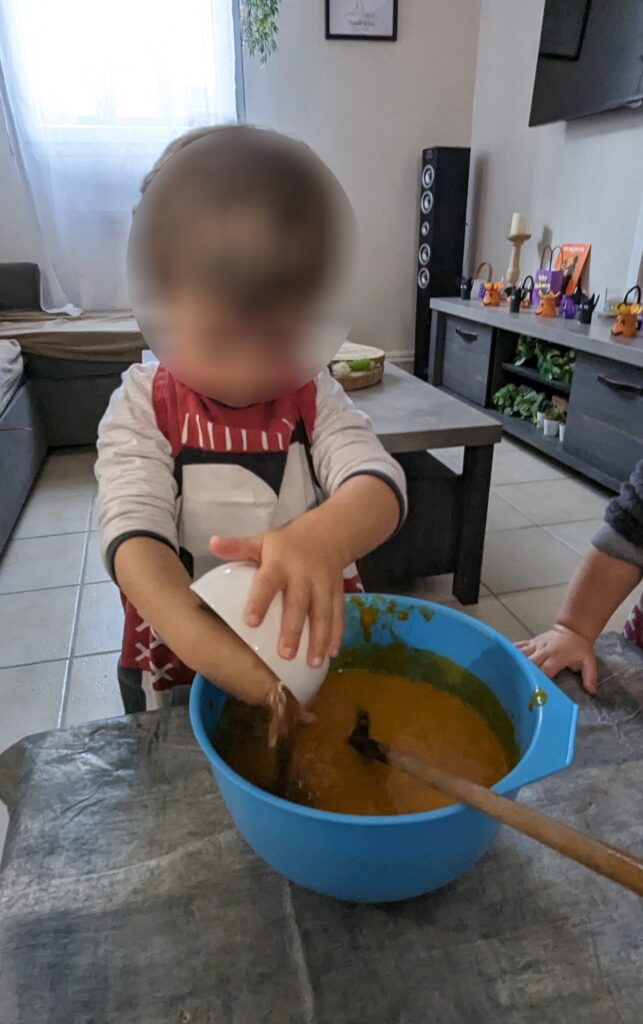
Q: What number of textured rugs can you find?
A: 0